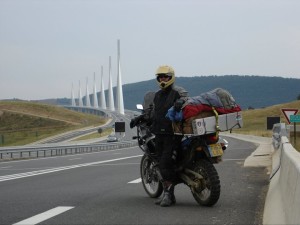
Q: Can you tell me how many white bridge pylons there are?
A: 7